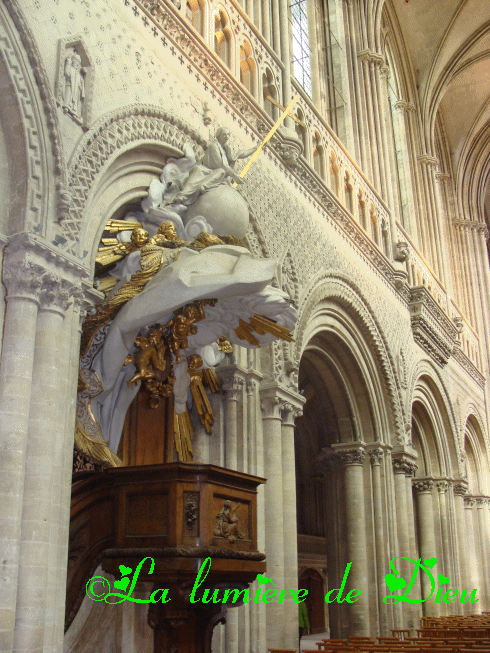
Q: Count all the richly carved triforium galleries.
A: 1